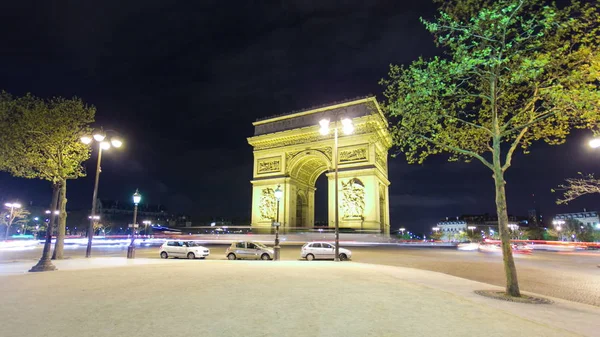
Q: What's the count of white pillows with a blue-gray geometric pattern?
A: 0